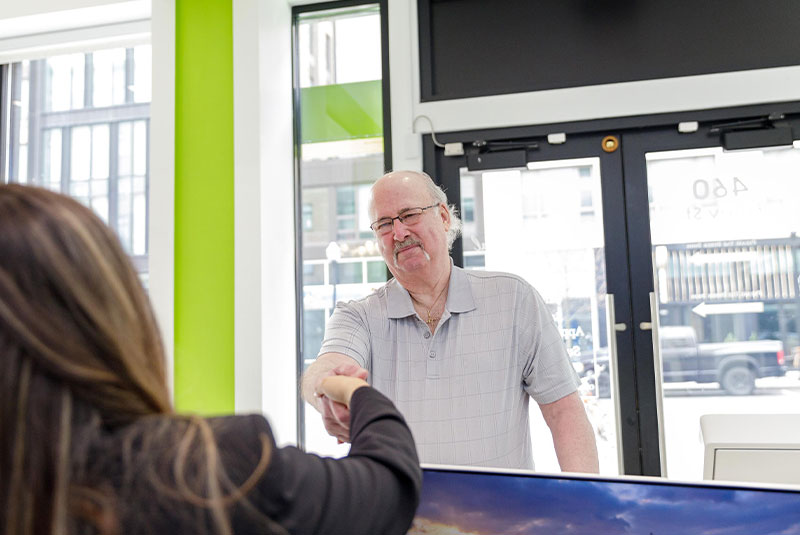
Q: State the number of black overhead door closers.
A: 2